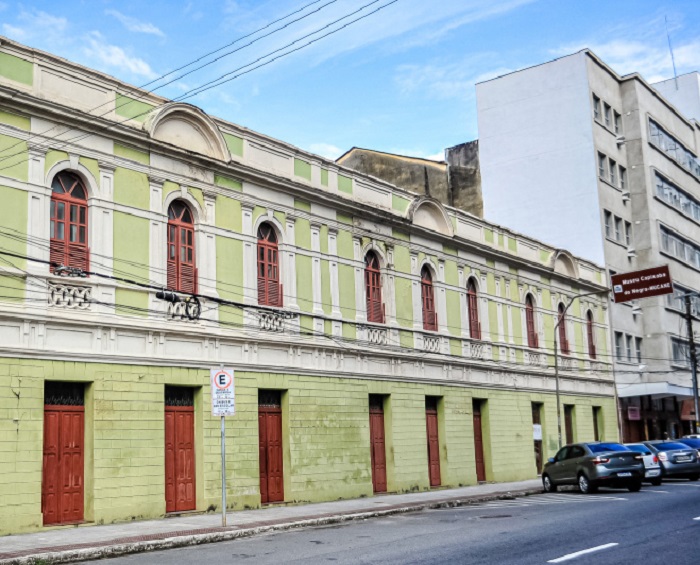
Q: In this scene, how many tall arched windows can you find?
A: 9